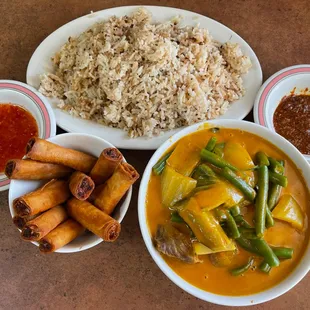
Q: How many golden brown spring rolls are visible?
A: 10